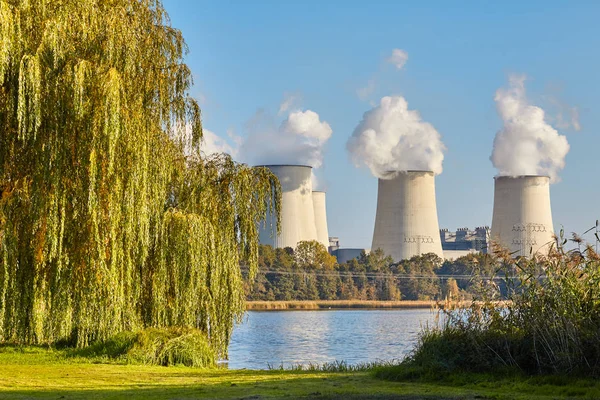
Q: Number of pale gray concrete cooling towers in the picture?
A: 4